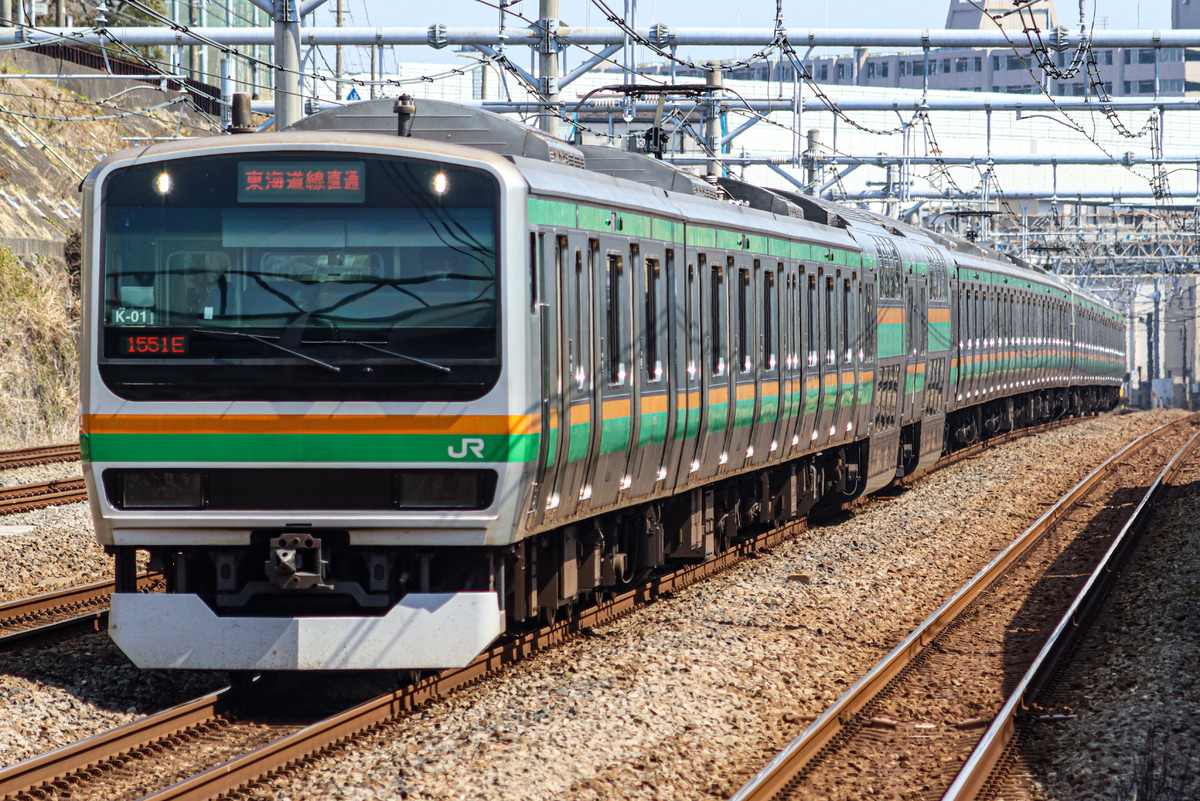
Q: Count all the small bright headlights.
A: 2